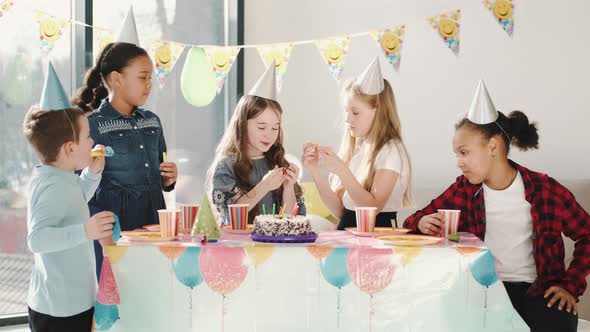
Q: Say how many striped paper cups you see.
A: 5